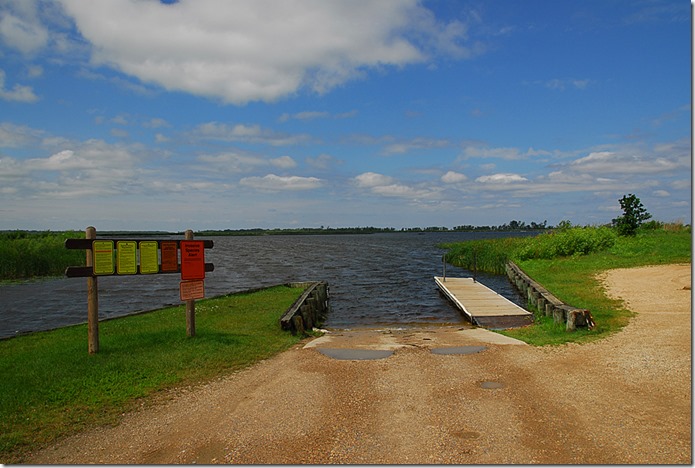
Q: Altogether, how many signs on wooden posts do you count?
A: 6